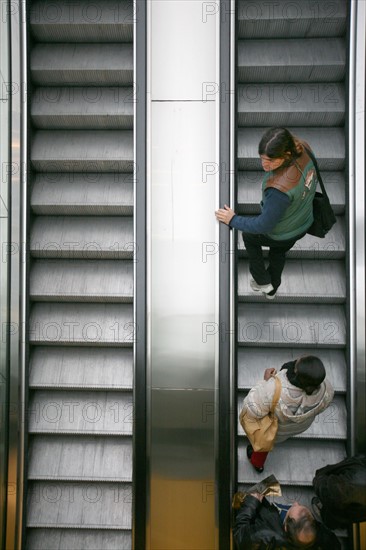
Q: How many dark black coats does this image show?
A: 2